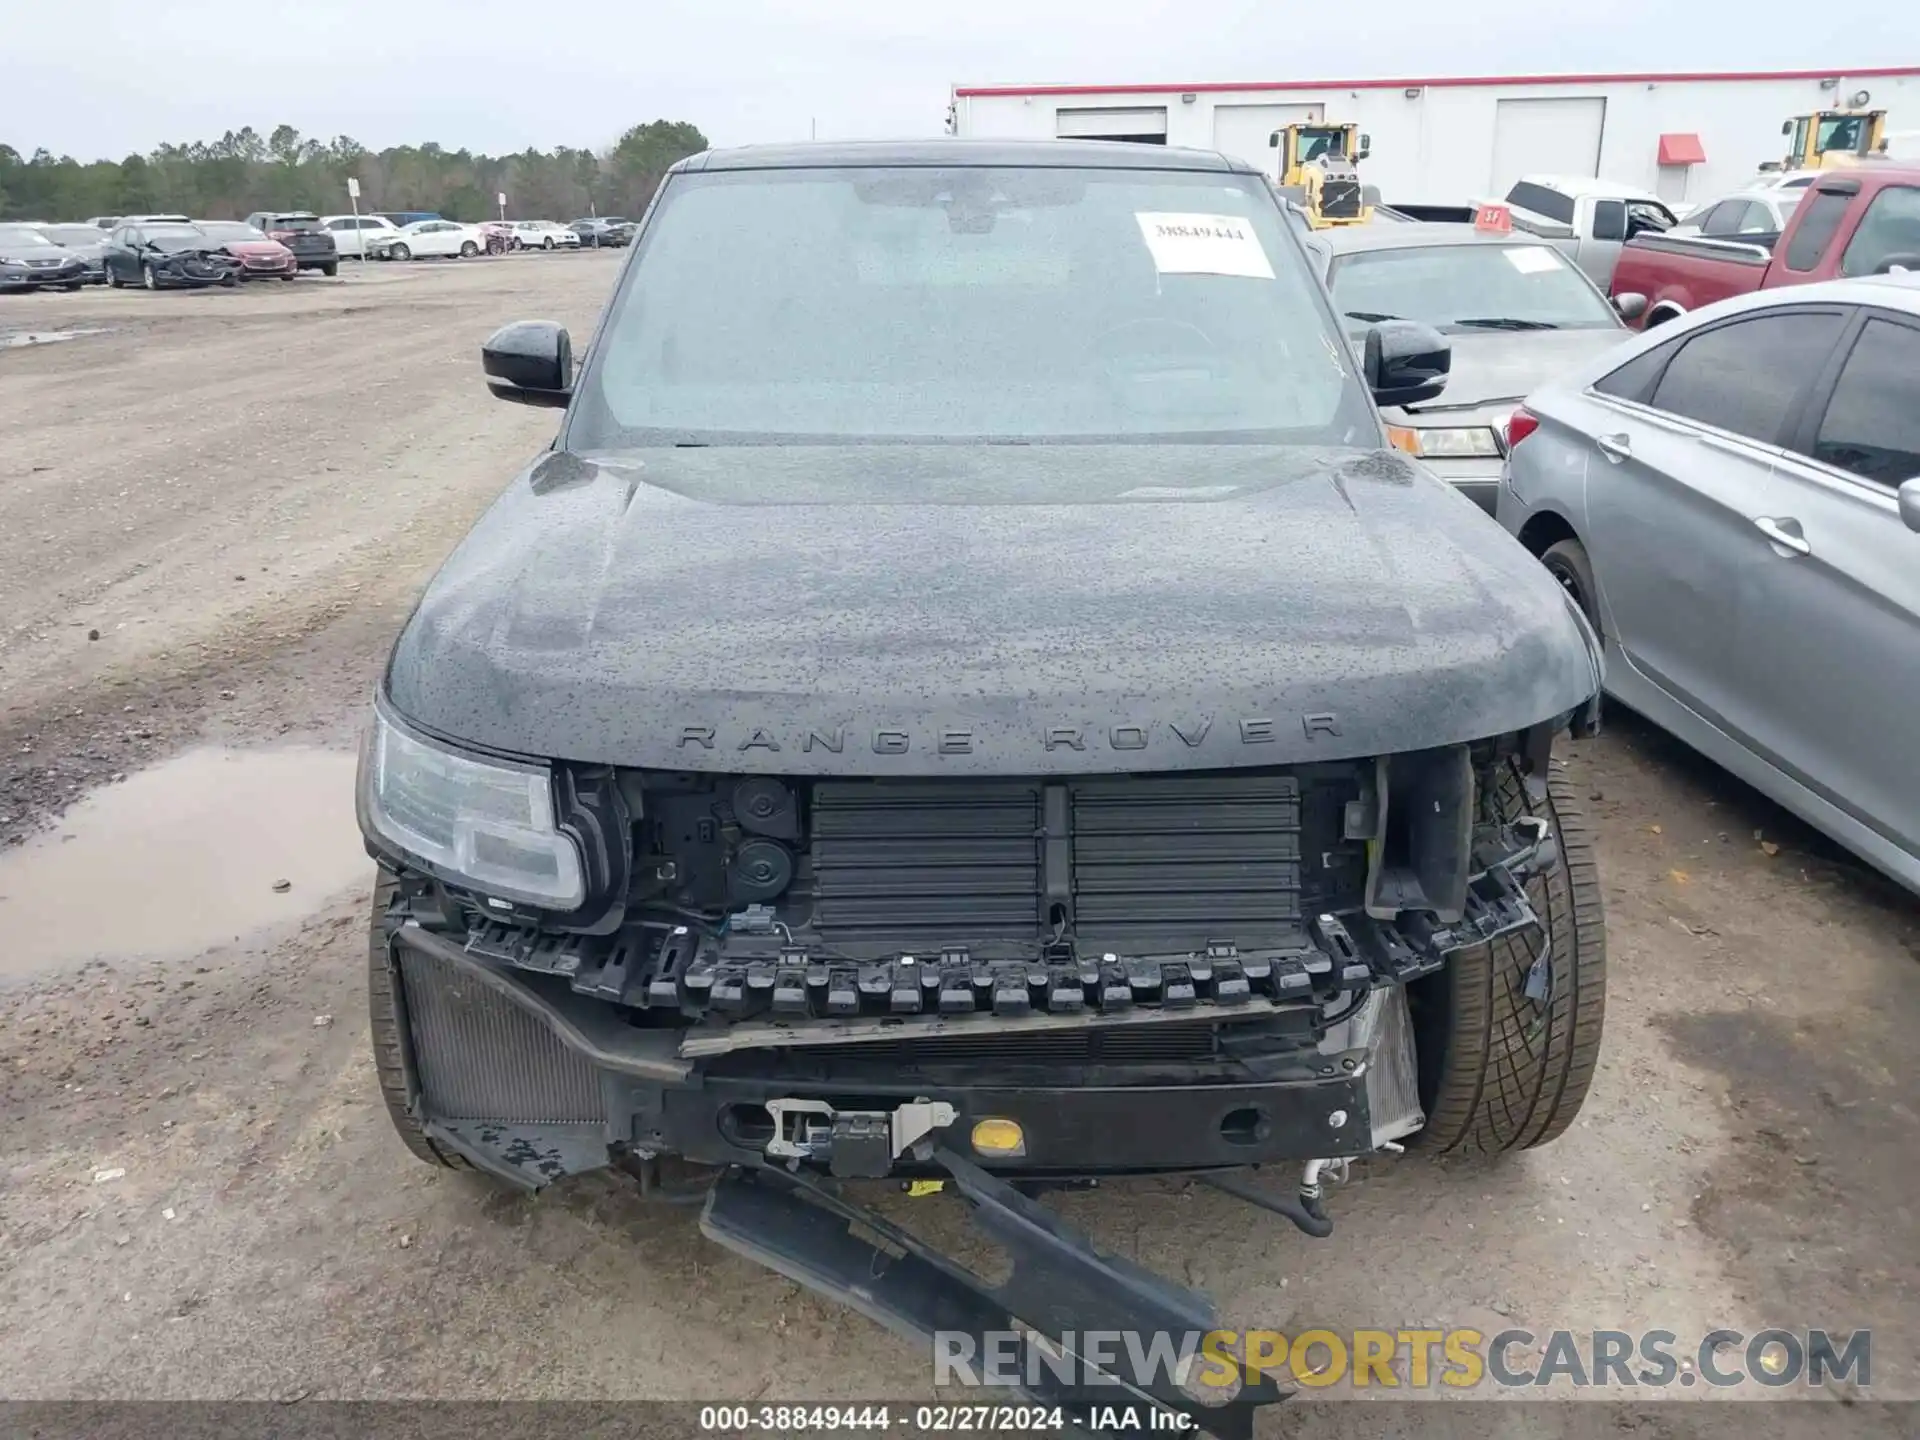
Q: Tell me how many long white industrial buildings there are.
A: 1